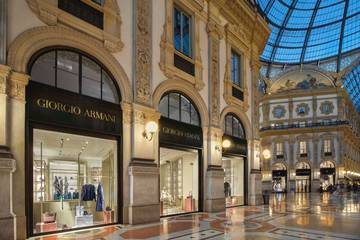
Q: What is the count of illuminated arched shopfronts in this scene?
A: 6